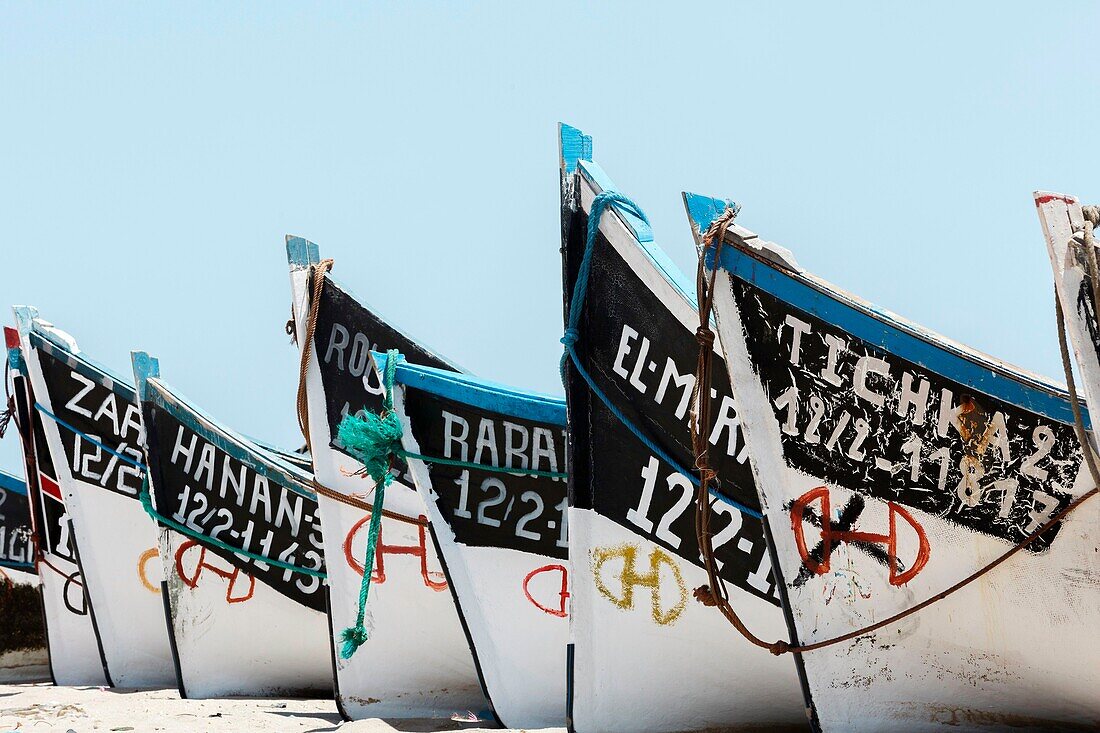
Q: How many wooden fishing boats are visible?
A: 9